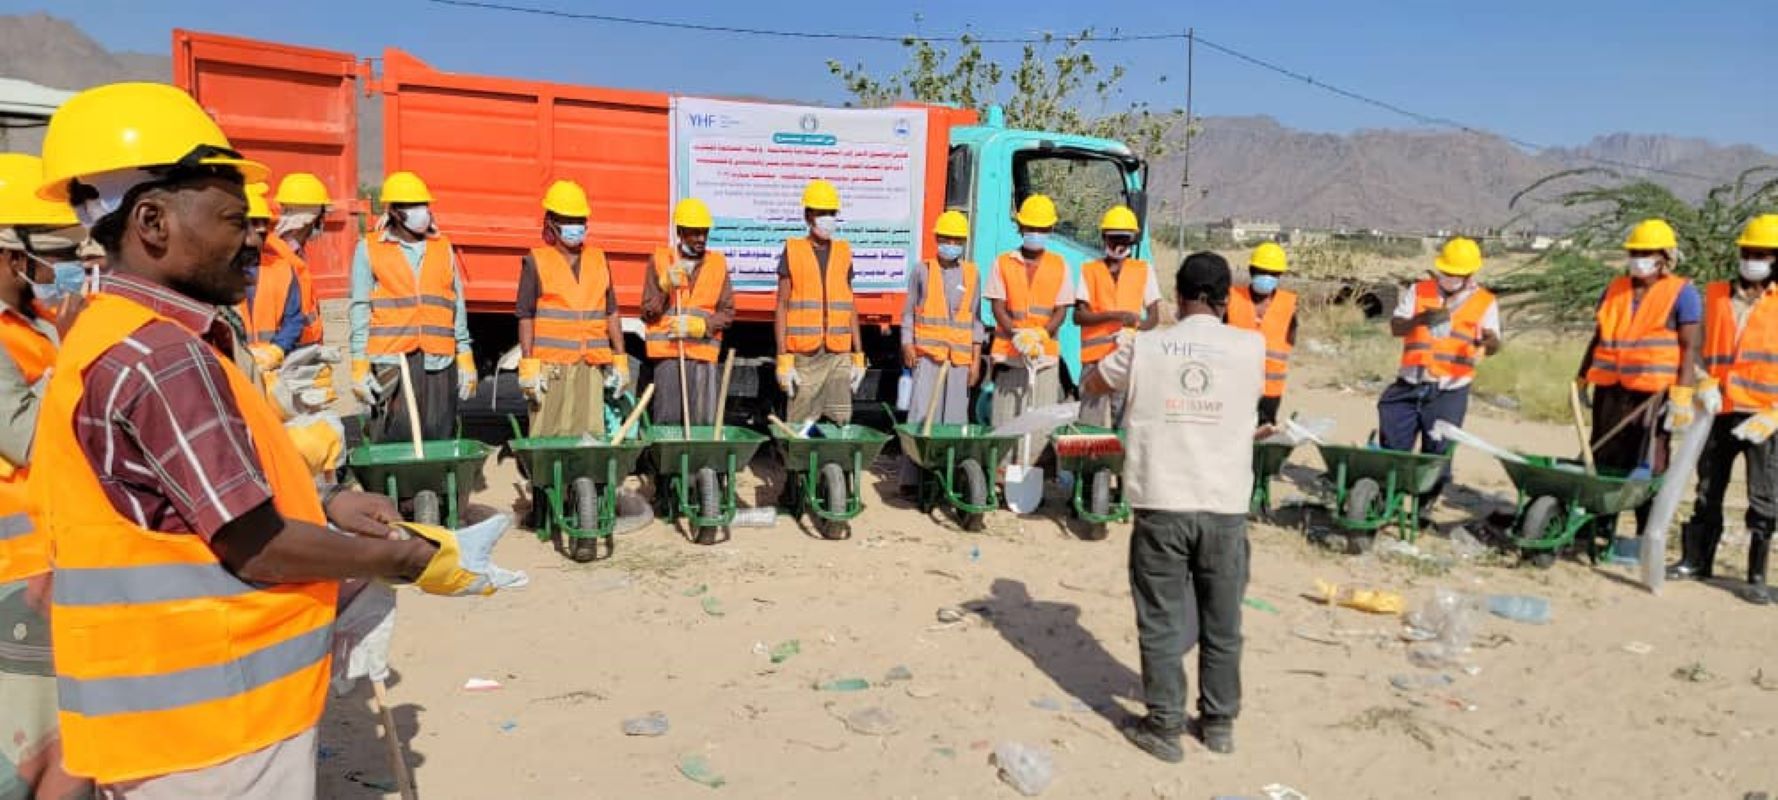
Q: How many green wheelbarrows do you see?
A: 9